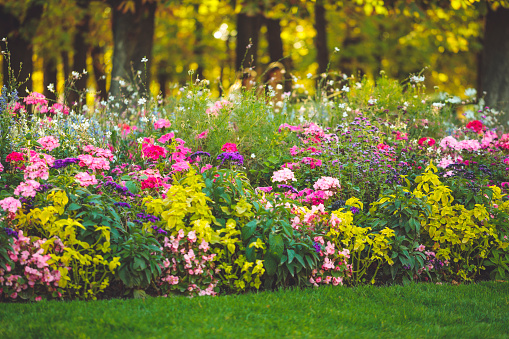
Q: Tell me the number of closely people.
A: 0